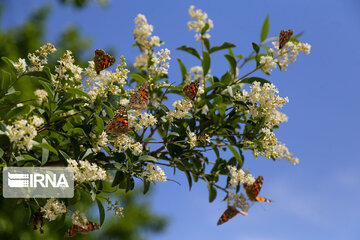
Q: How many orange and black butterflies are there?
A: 8